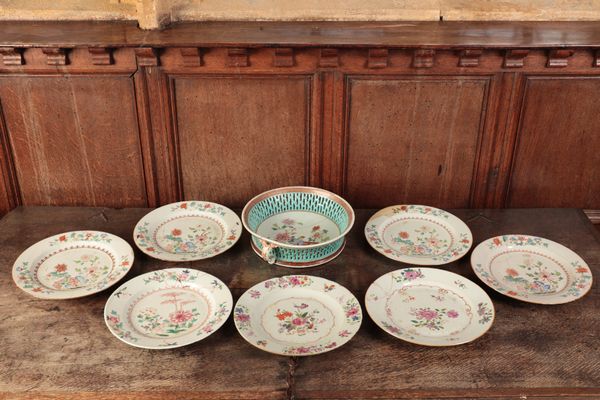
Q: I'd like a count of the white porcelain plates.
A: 7